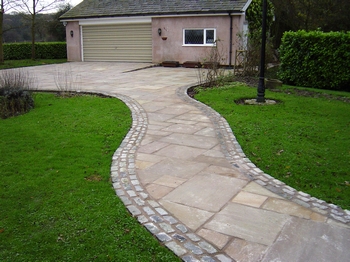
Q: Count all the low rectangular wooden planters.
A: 3